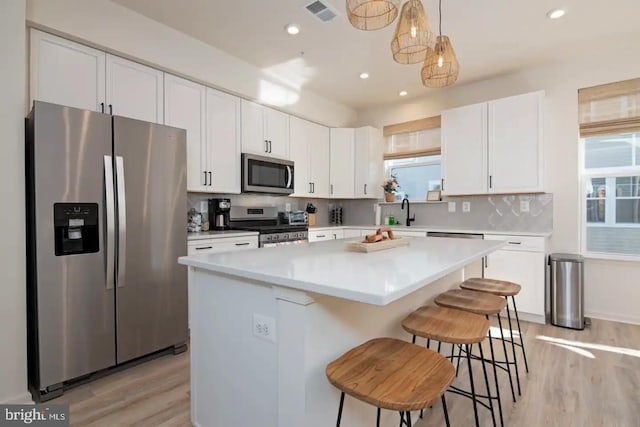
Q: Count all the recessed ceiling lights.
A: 4